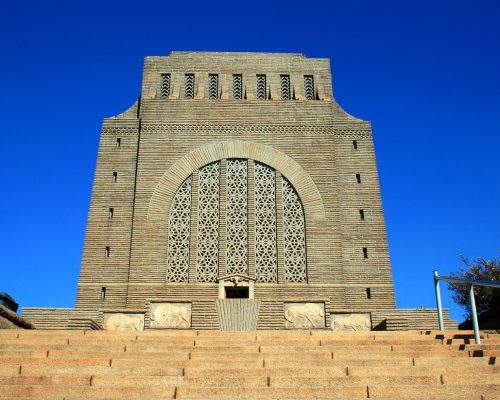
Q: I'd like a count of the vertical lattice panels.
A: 5